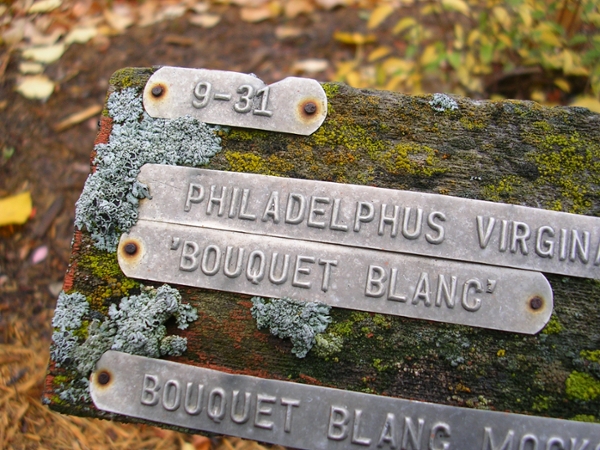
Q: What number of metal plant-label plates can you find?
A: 4